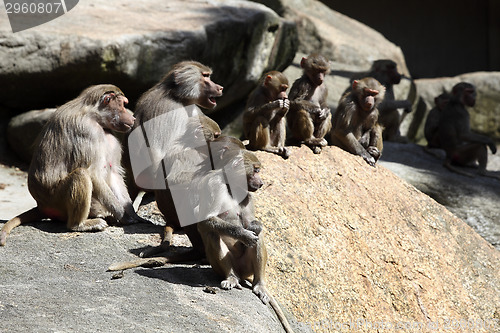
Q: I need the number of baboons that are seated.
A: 11